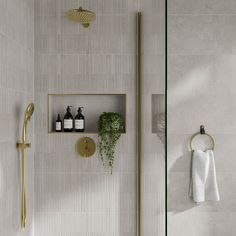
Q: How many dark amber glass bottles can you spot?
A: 3